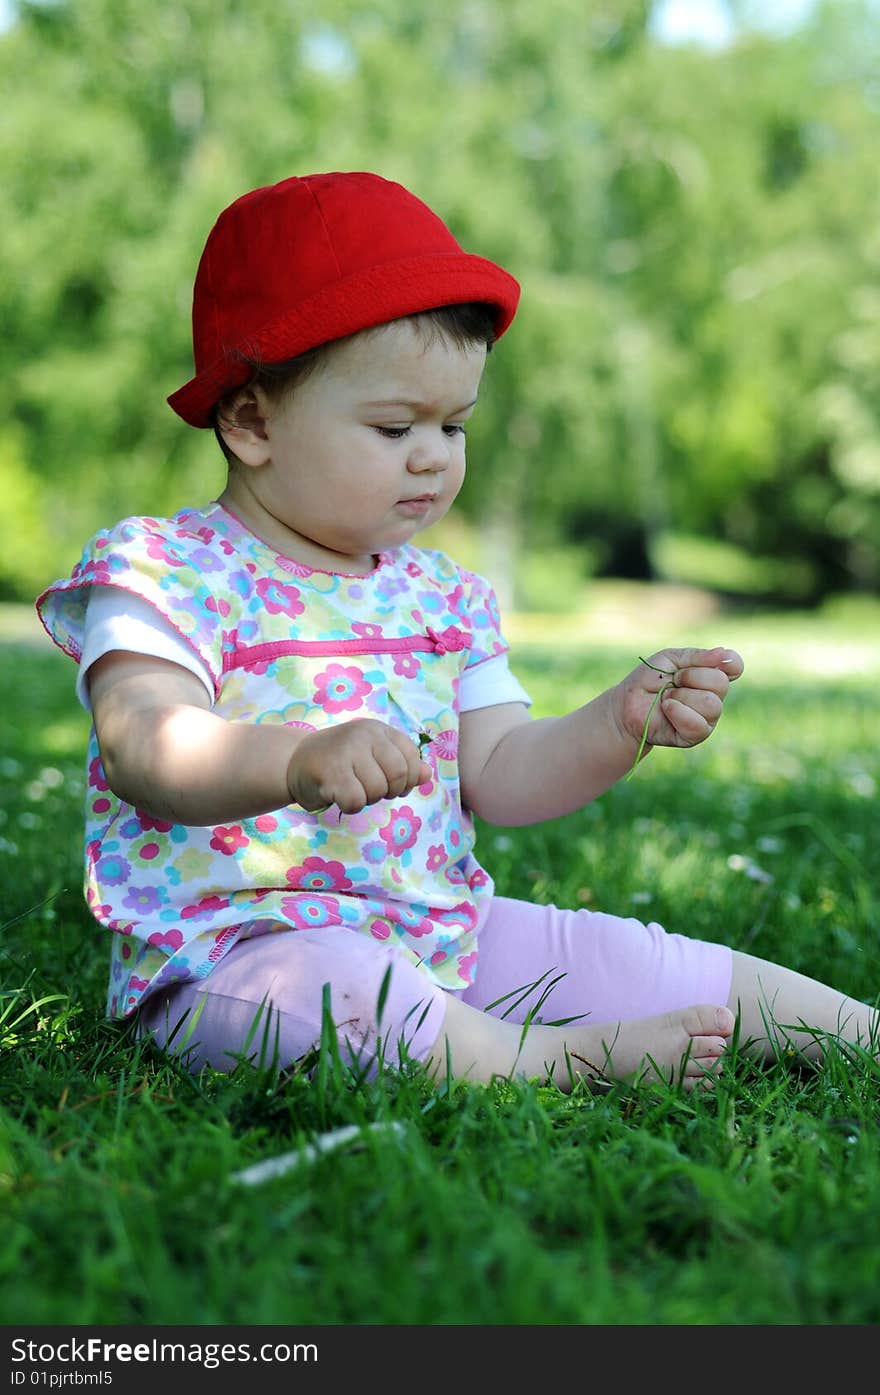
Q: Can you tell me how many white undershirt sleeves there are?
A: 2